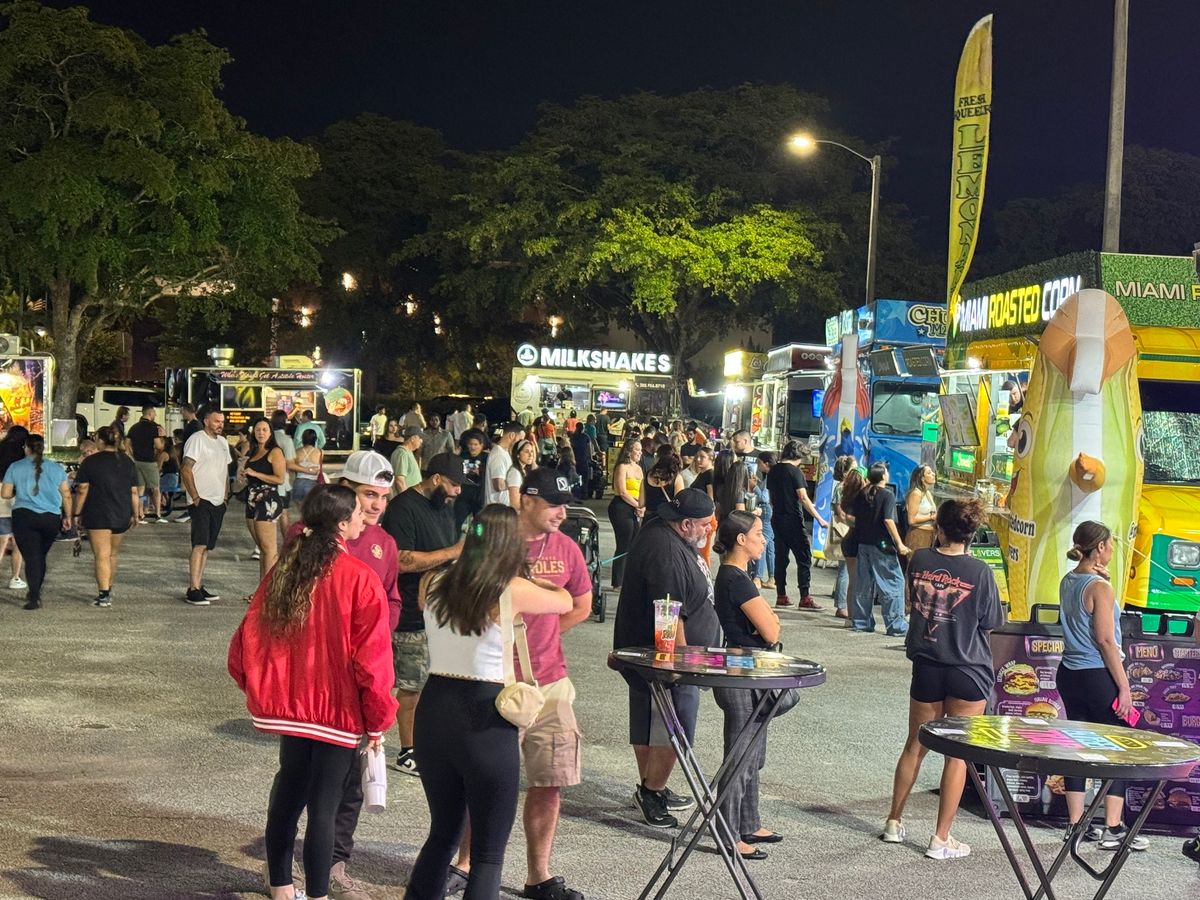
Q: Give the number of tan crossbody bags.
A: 1